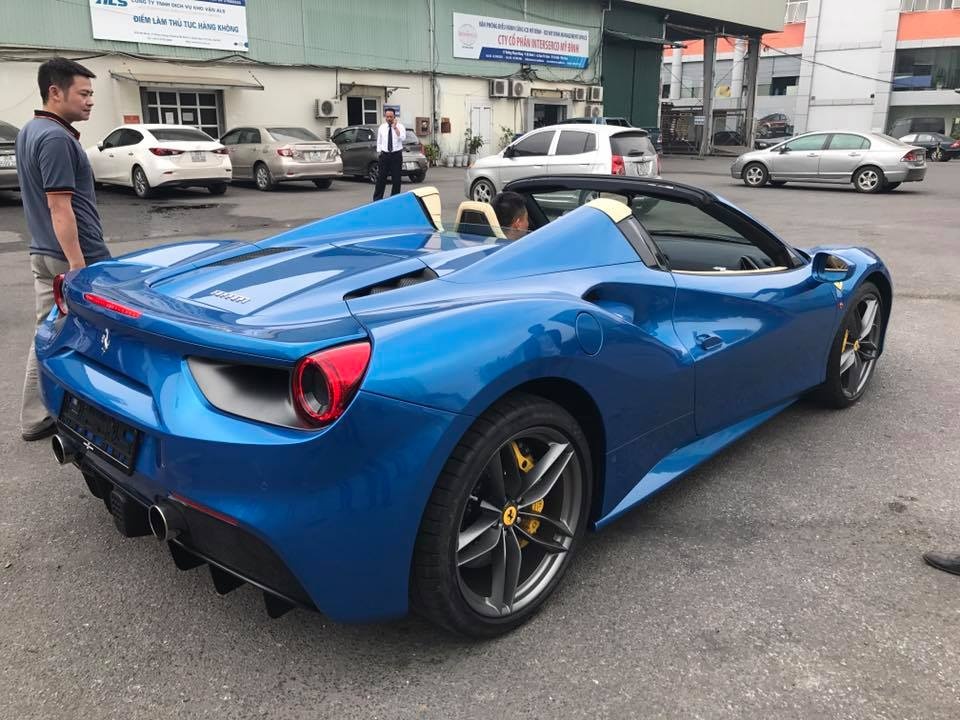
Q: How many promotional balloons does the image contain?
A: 0